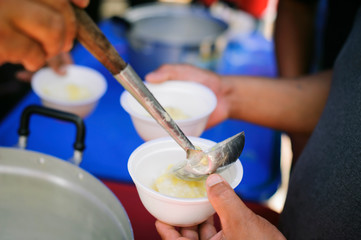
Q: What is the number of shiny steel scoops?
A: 1